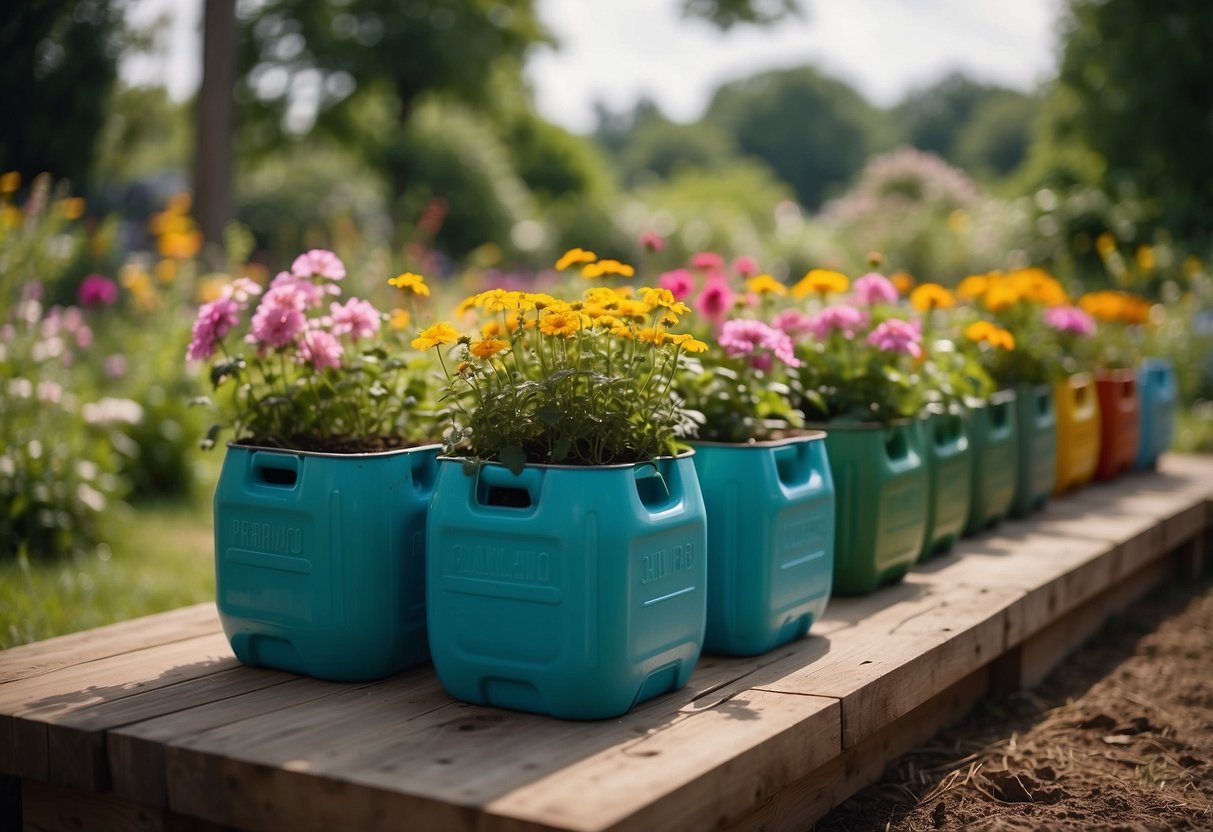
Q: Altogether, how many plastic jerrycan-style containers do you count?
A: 10